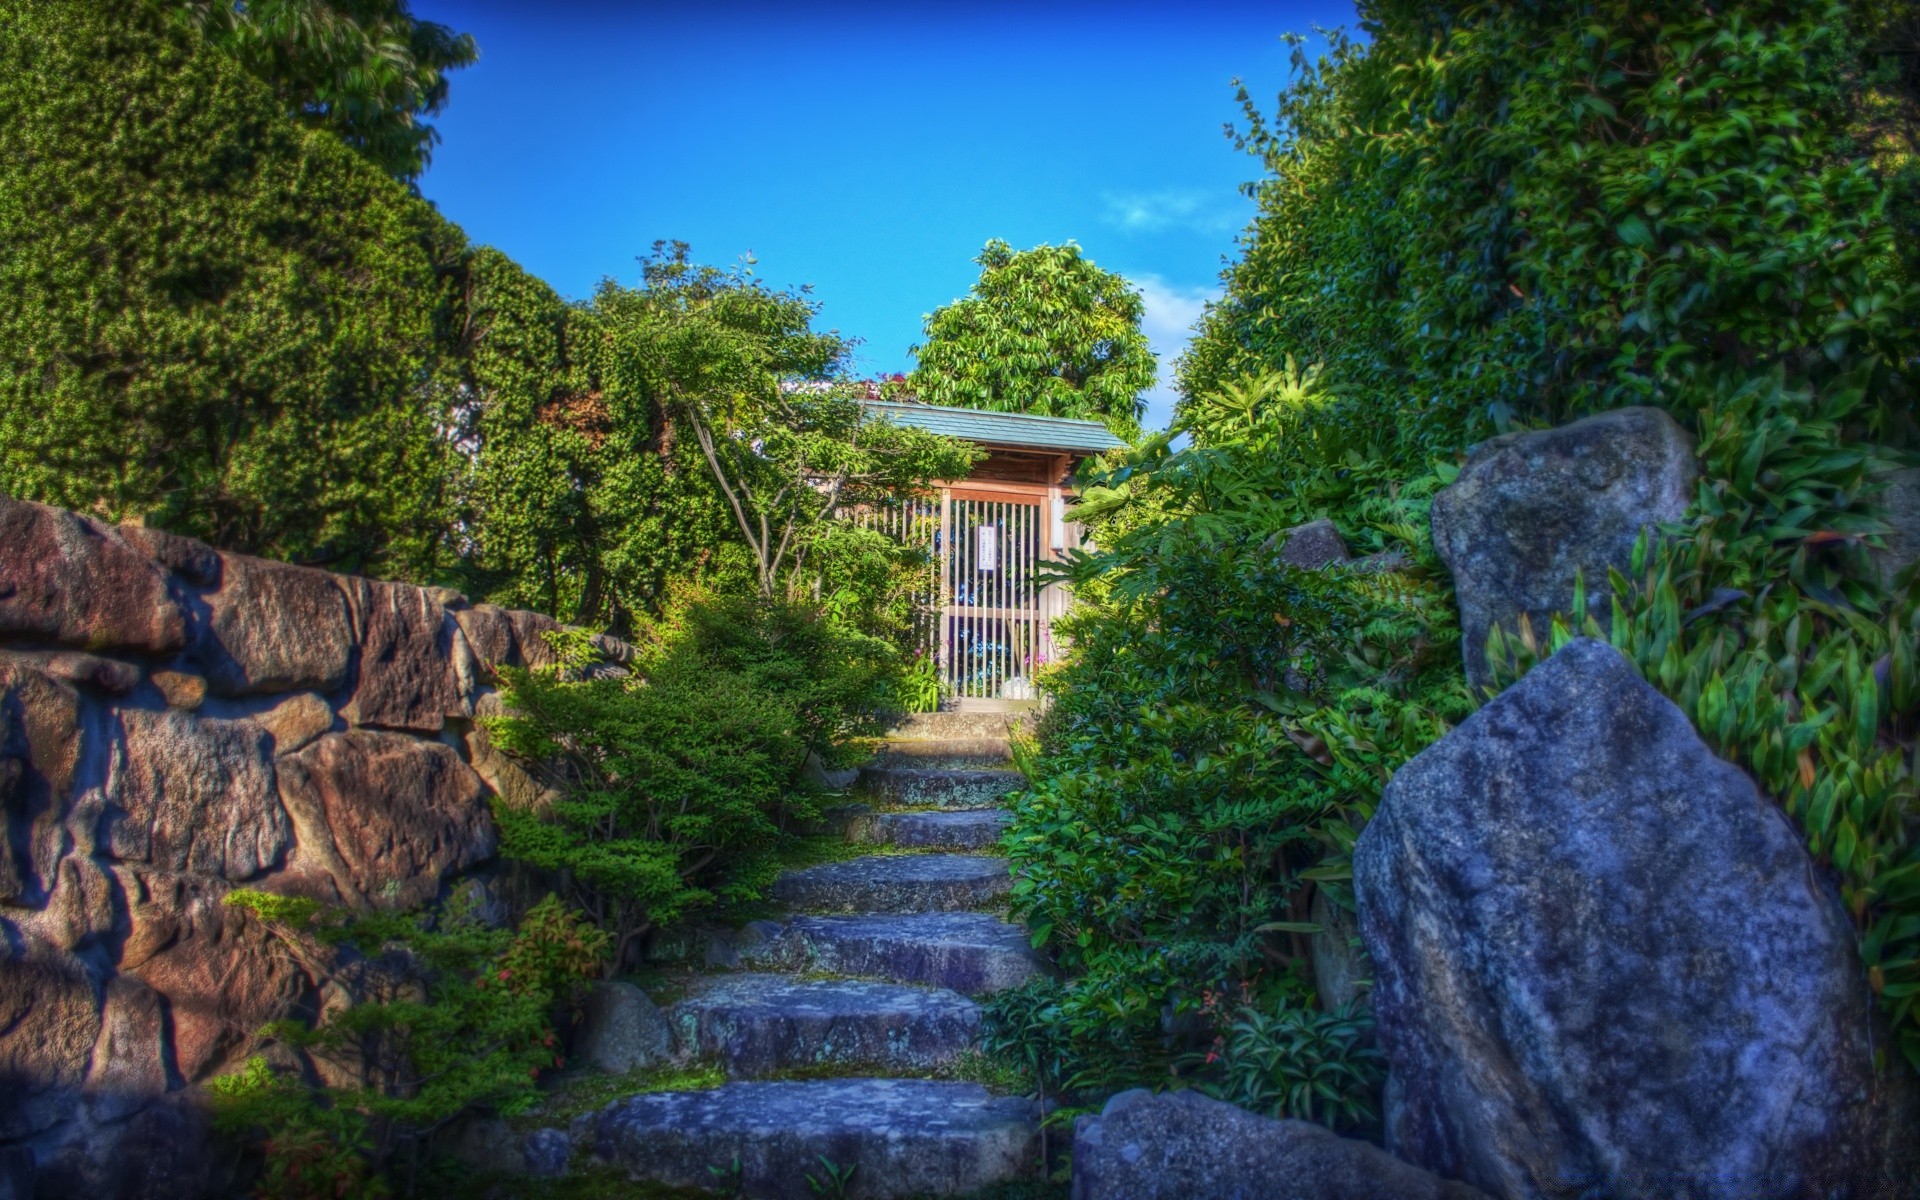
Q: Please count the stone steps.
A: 8